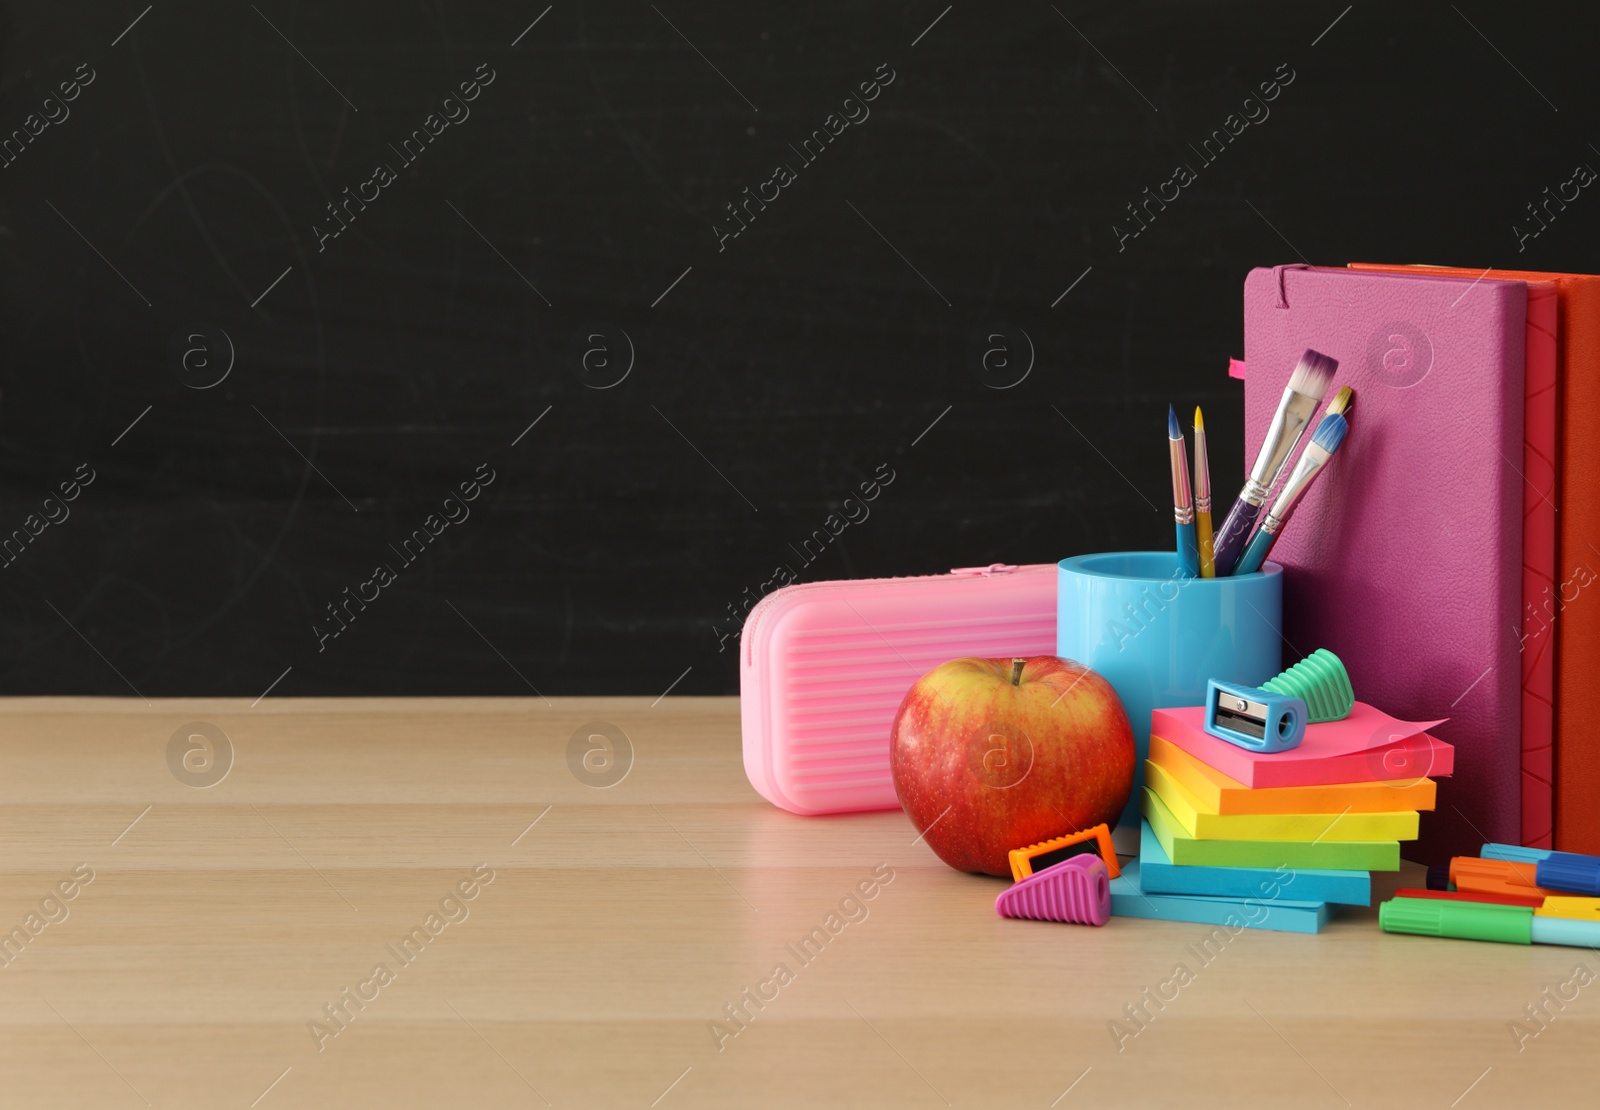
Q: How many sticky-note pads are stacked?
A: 6